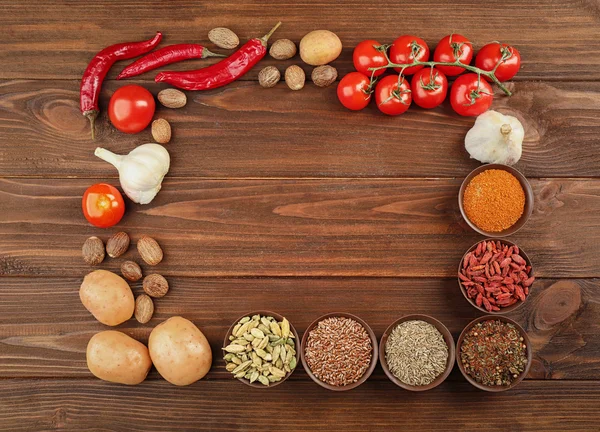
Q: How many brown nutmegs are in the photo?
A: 13